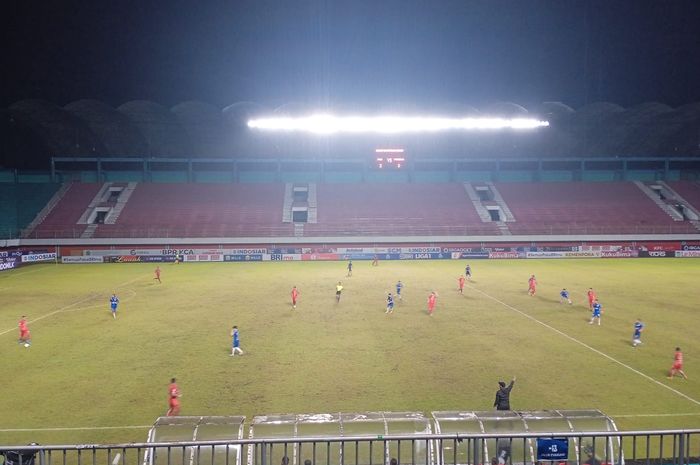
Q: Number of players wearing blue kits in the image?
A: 9